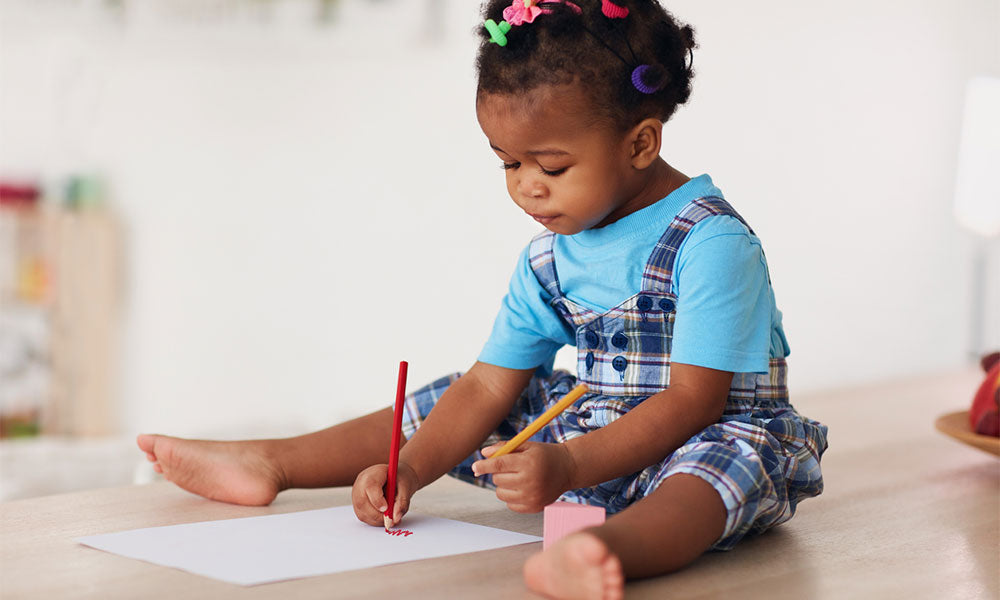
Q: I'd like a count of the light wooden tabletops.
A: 1